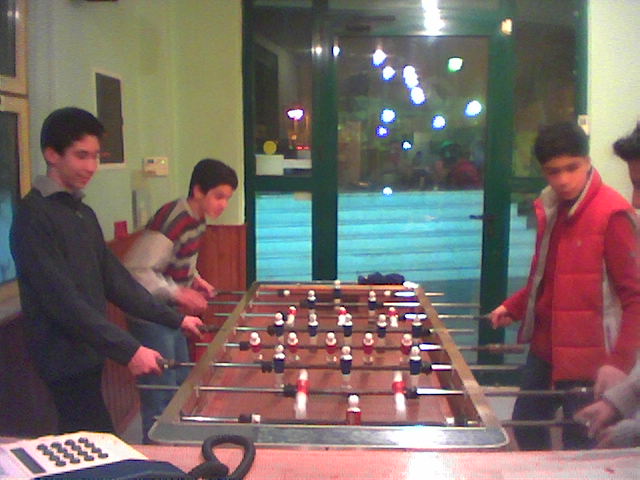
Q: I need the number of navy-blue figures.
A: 11